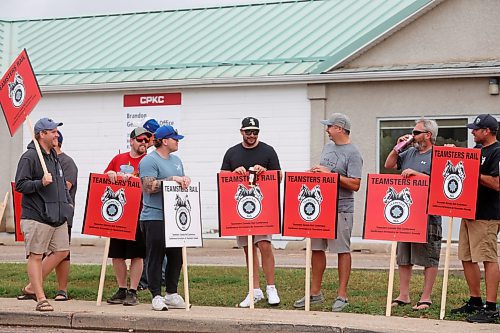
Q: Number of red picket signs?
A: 7